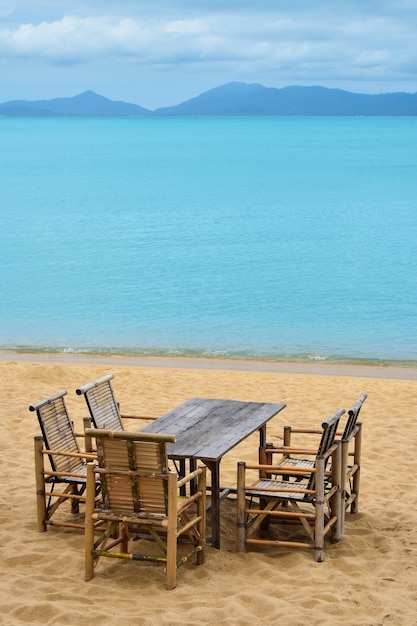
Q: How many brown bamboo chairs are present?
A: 5